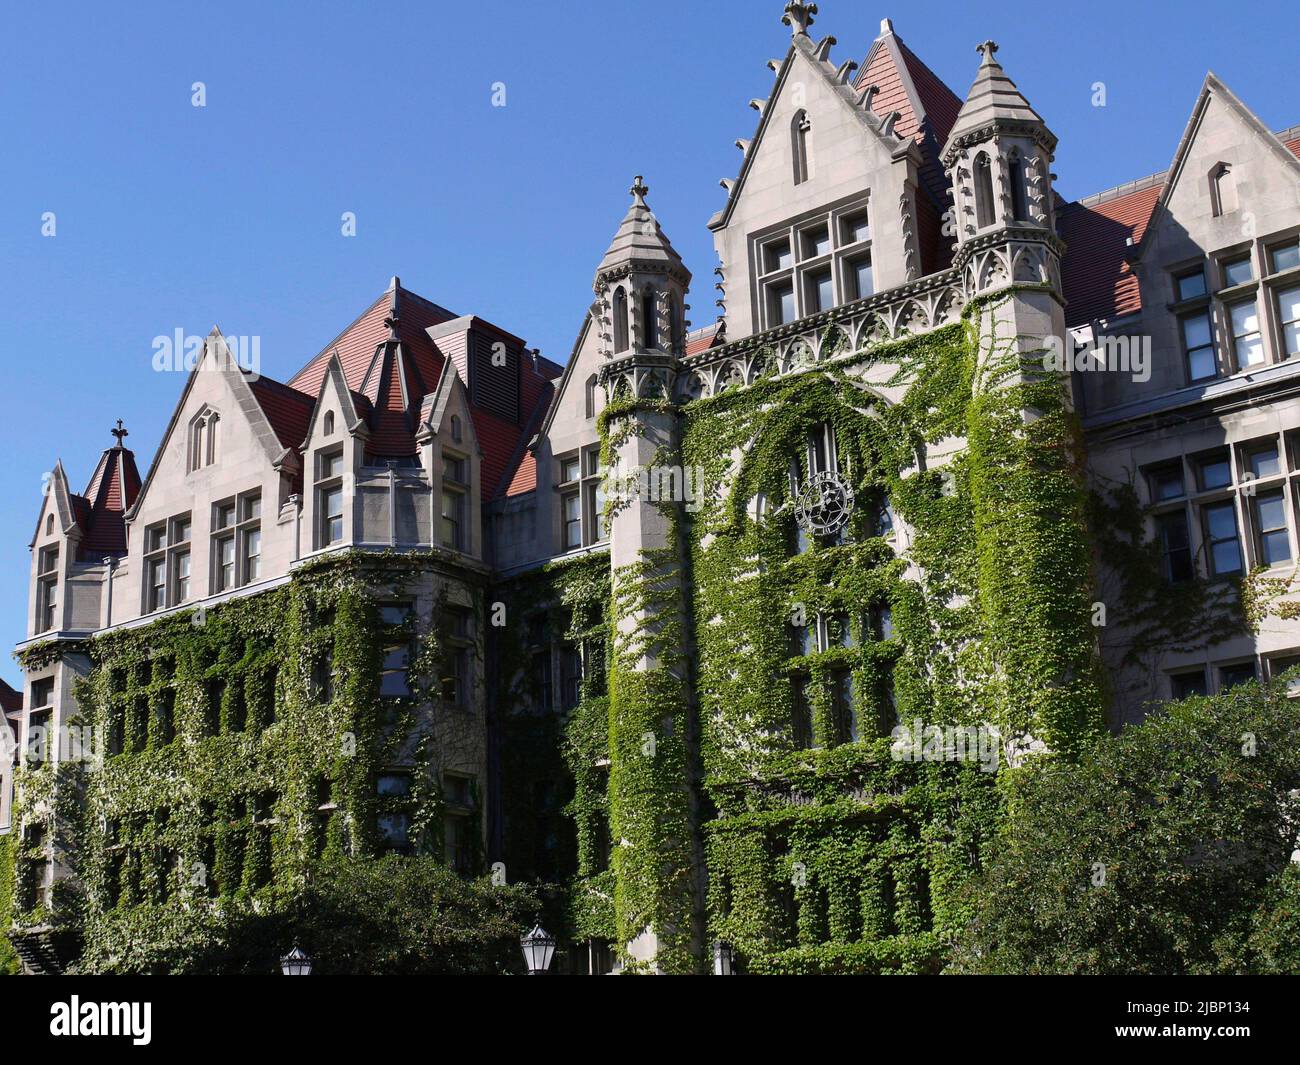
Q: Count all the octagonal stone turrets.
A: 2